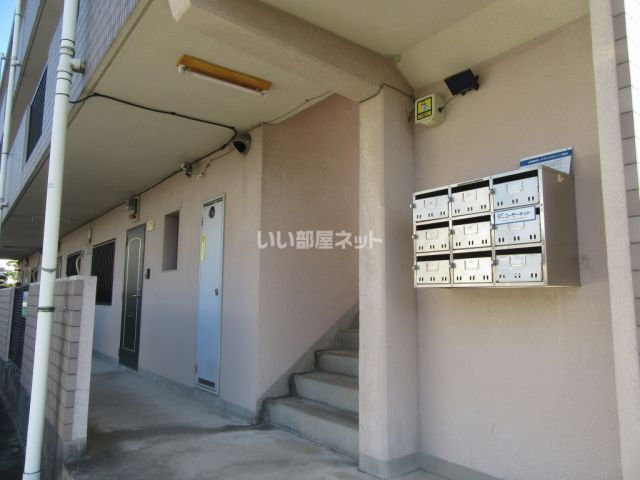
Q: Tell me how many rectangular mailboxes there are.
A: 9